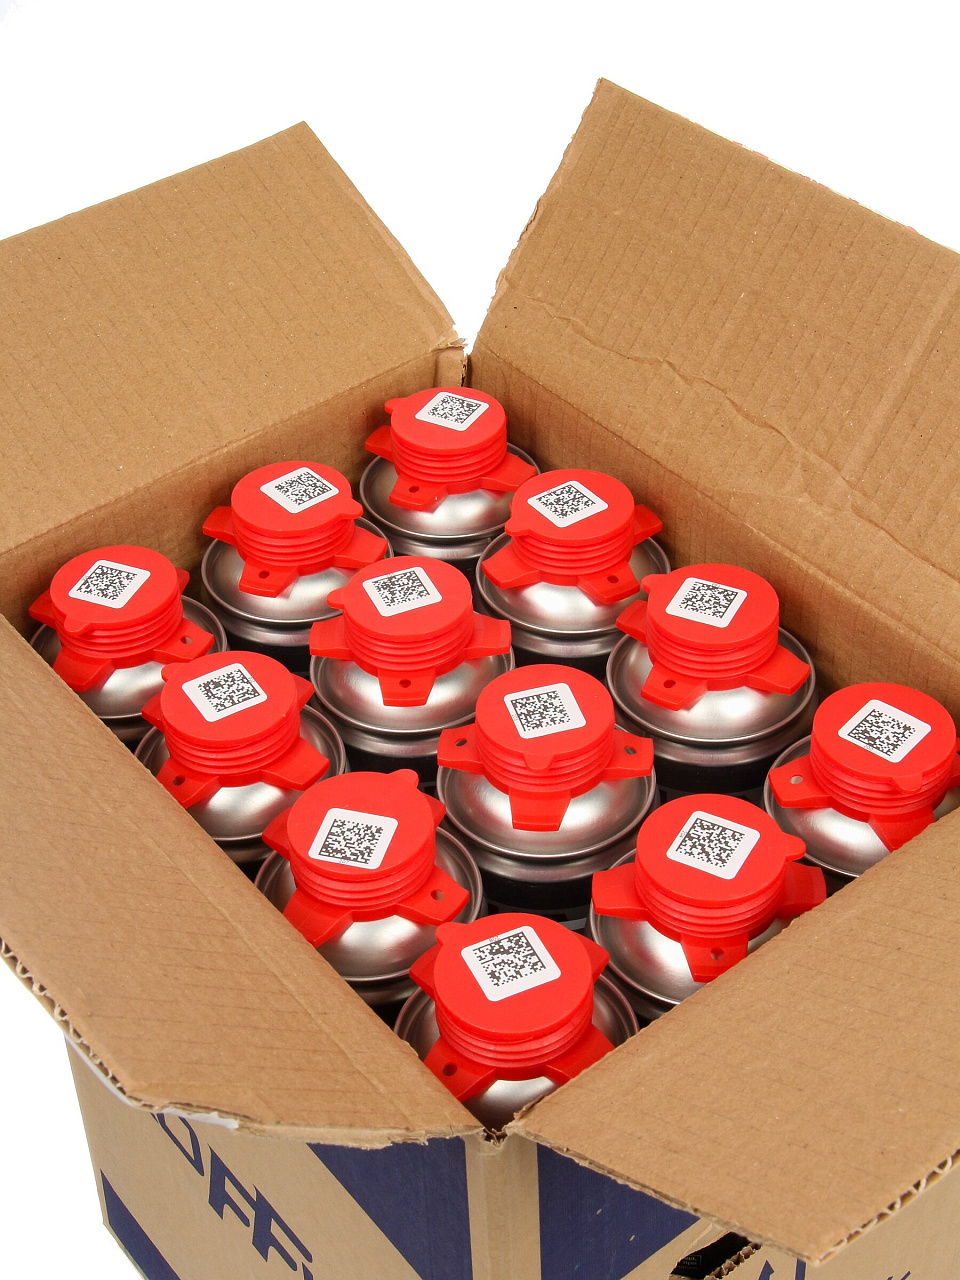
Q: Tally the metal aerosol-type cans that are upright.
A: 12